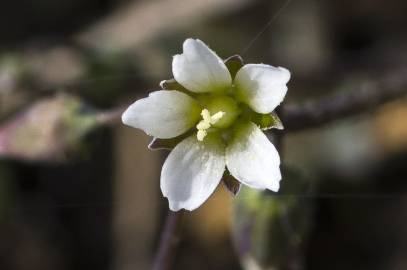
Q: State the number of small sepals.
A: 5